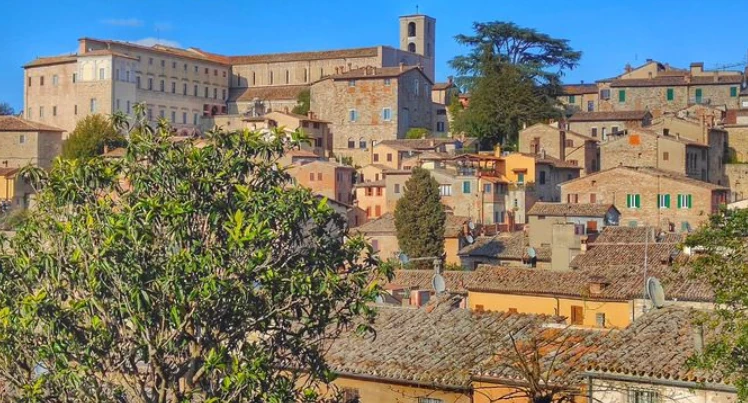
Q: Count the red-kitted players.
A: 0